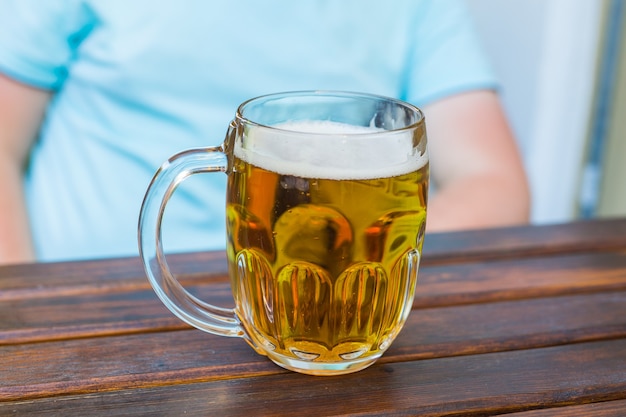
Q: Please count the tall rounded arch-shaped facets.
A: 4